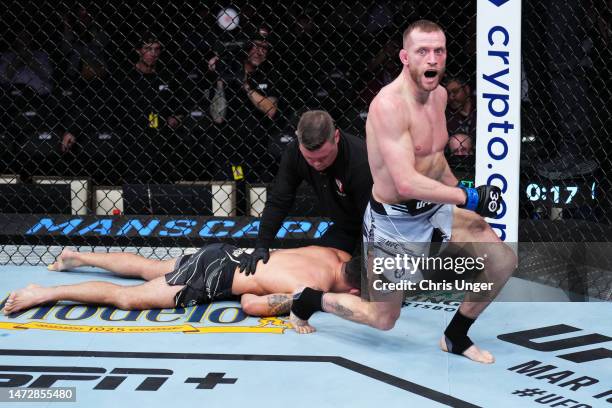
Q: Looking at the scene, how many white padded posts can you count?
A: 1